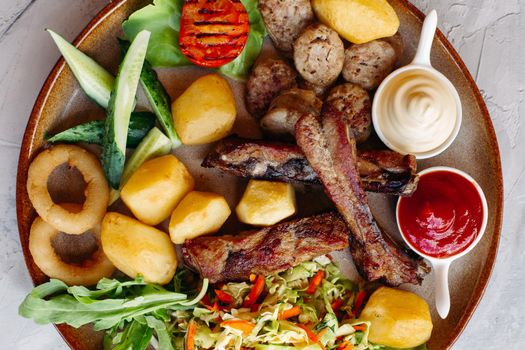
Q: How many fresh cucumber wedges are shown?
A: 5